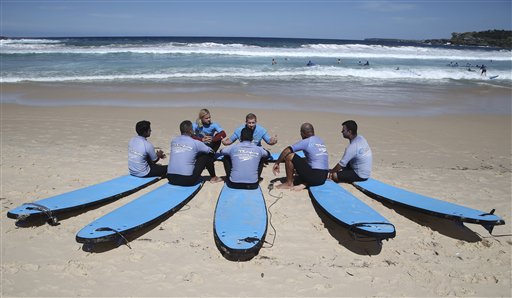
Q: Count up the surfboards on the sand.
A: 6